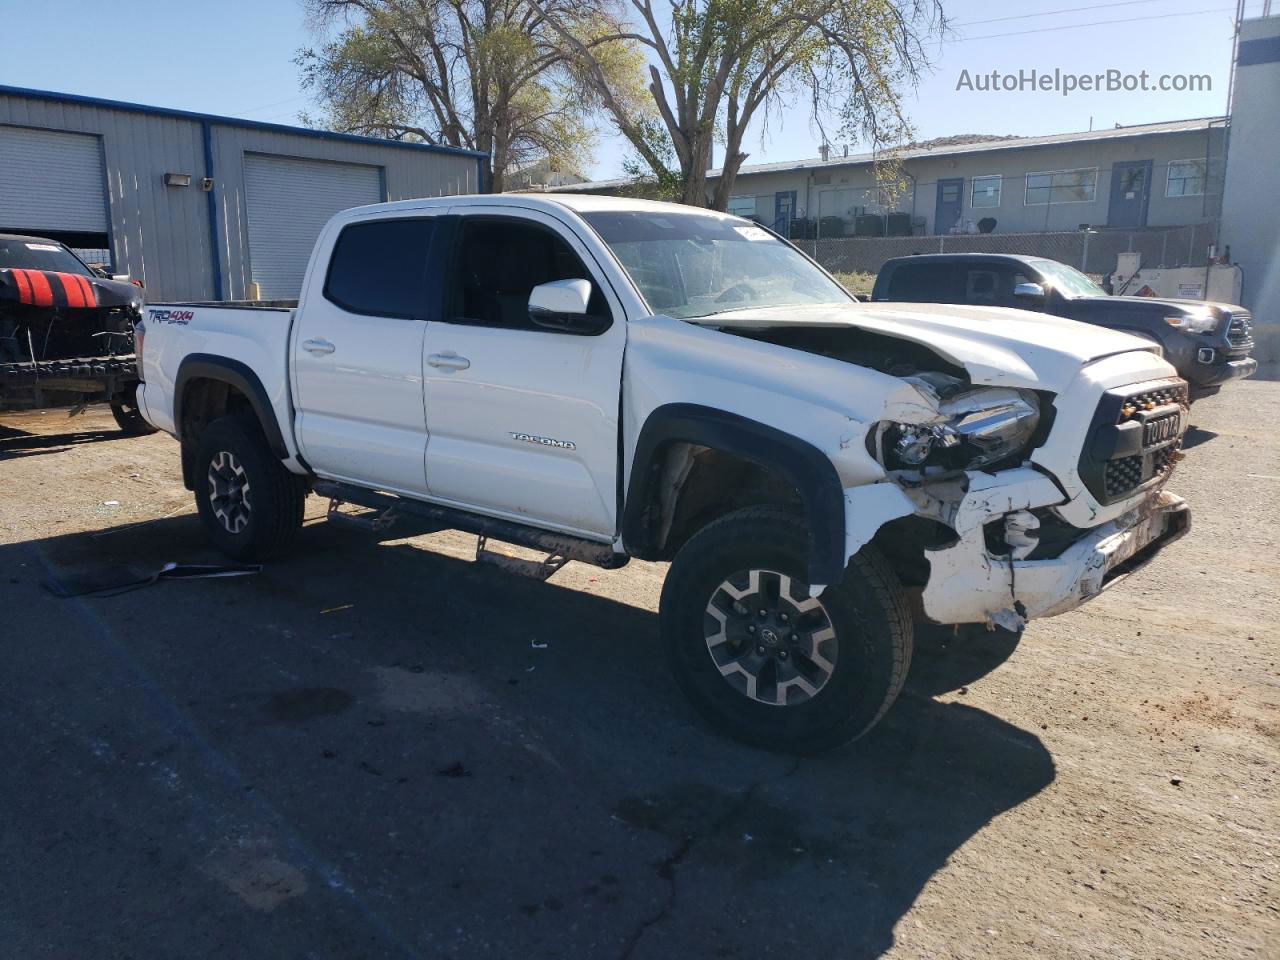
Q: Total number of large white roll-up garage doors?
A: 2